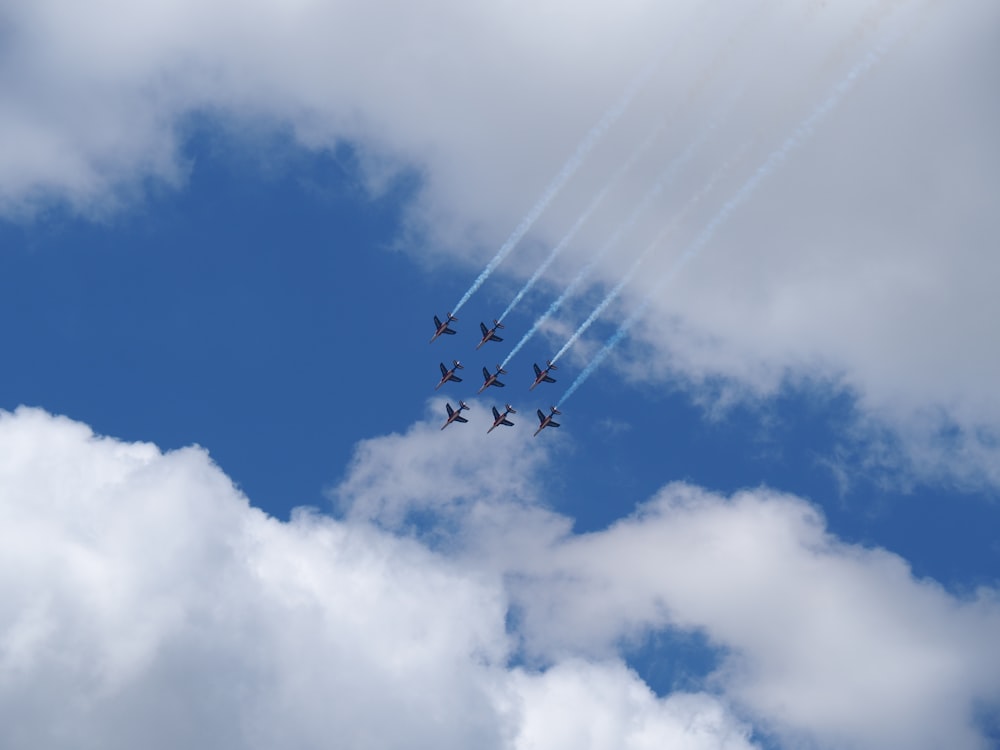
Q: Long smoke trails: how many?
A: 5